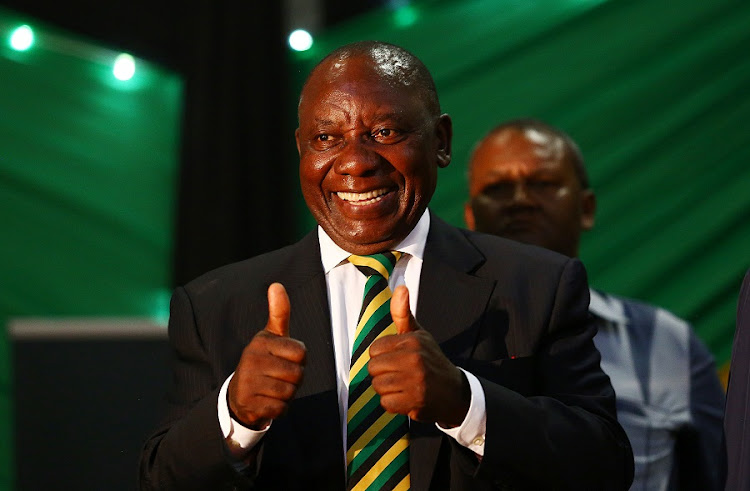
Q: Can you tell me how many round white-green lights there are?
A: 3